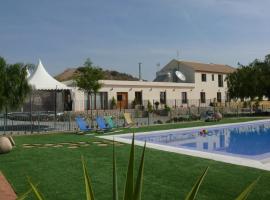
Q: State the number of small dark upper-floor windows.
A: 3